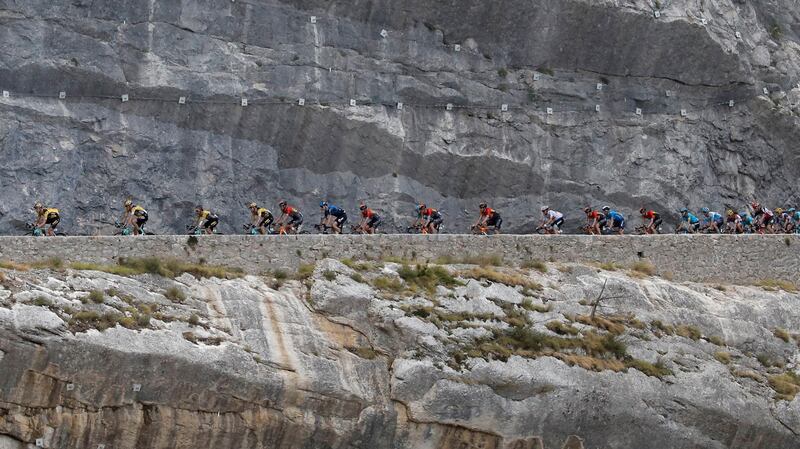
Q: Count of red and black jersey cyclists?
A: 6